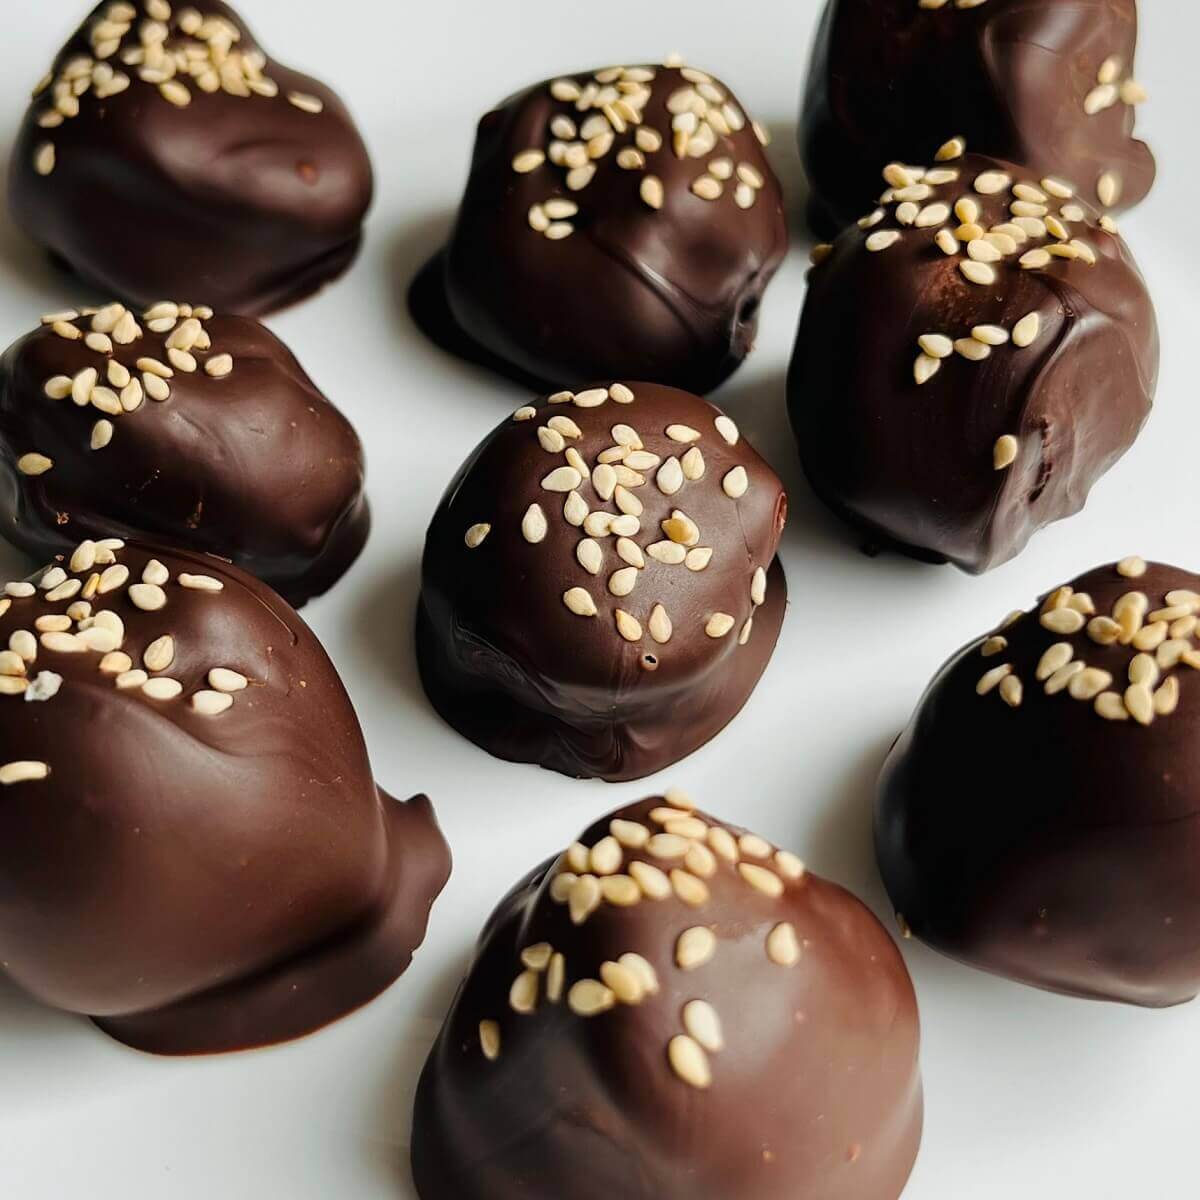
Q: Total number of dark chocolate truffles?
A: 9